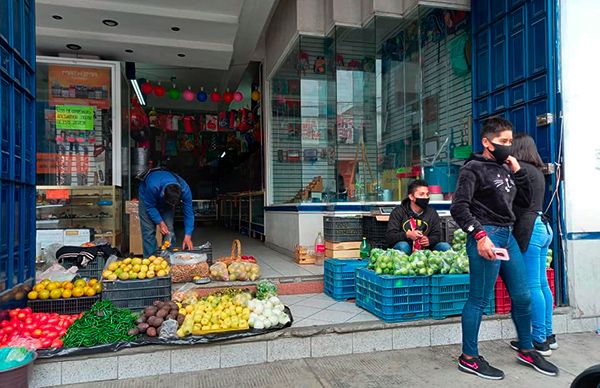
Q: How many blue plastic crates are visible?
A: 3